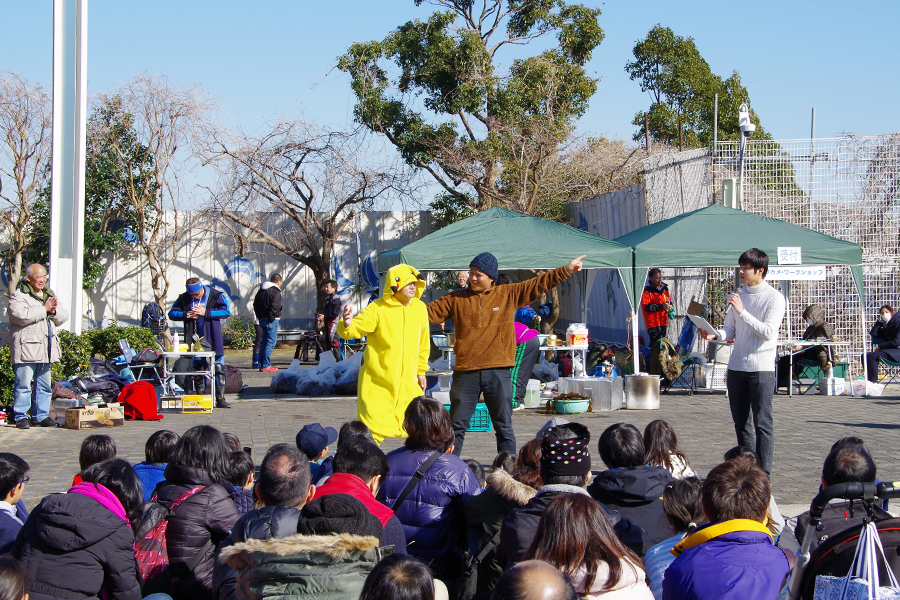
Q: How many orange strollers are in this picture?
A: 0